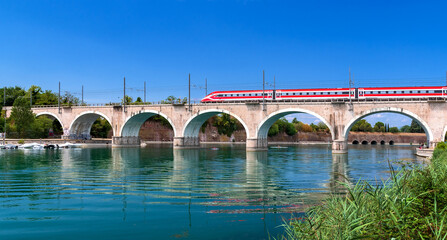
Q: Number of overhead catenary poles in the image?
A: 13